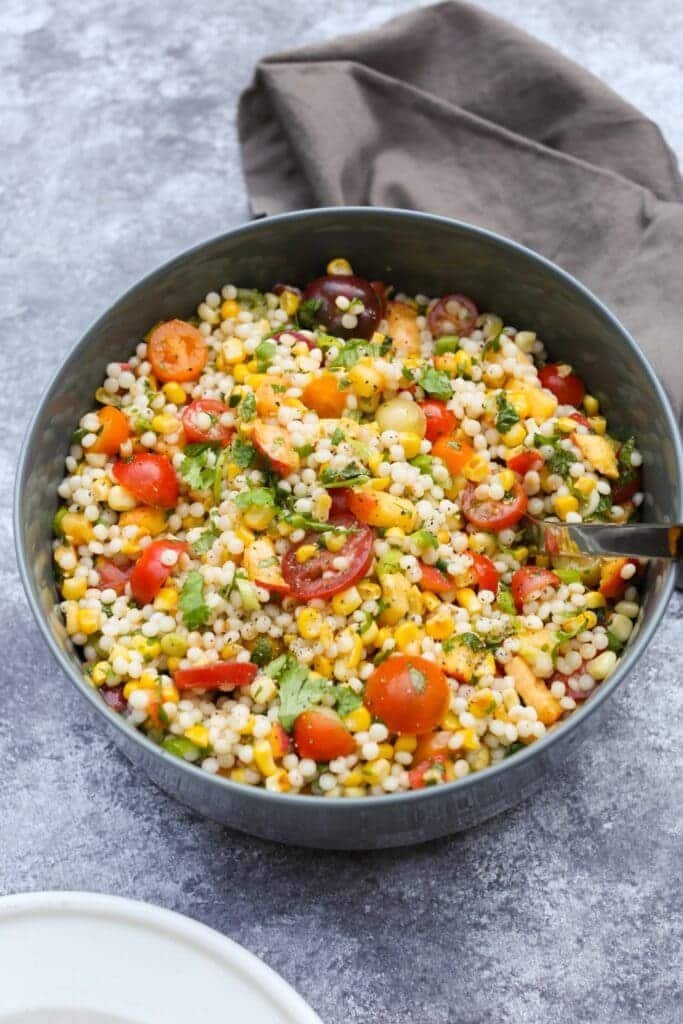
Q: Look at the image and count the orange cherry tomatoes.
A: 4